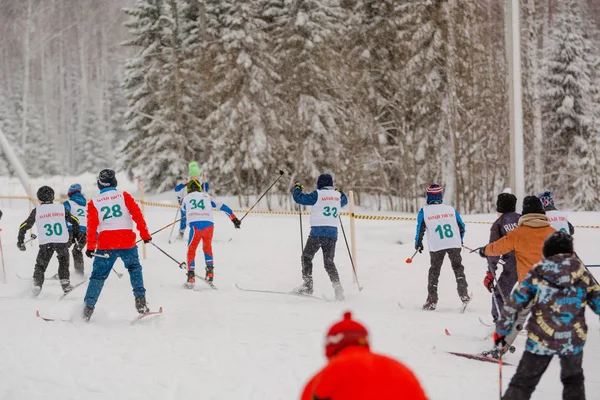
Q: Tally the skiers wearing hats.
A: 12